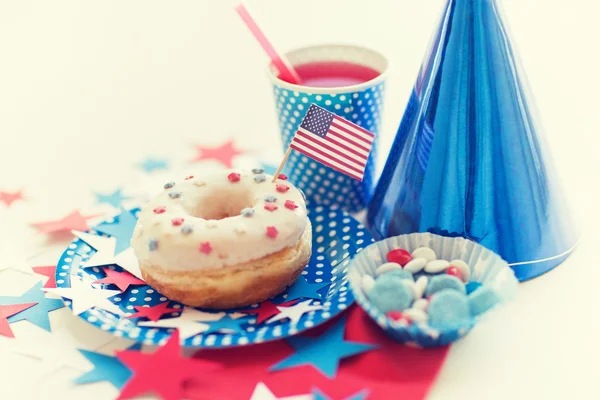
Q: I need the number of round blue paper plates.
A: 1